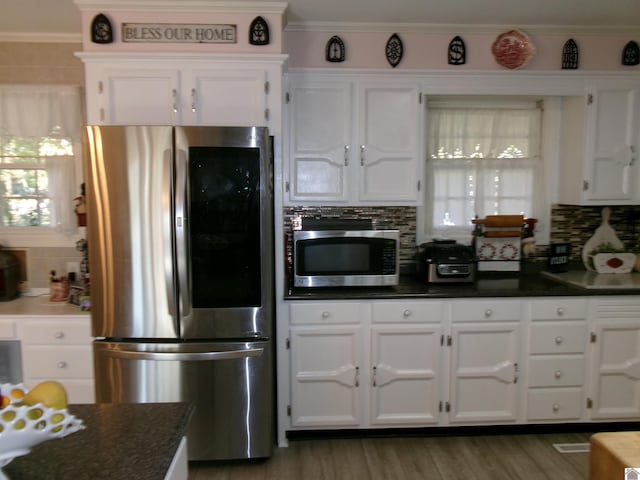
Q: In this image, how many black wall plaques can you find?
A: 7